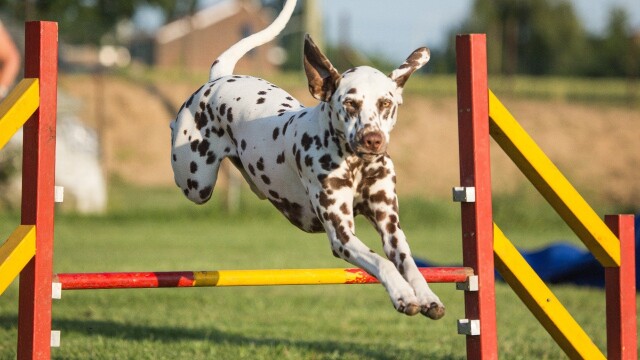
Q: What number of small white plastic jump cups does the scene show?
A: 6